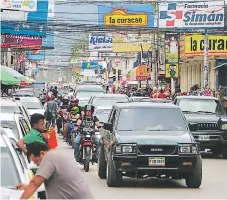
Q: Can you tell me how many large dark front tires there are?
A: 2